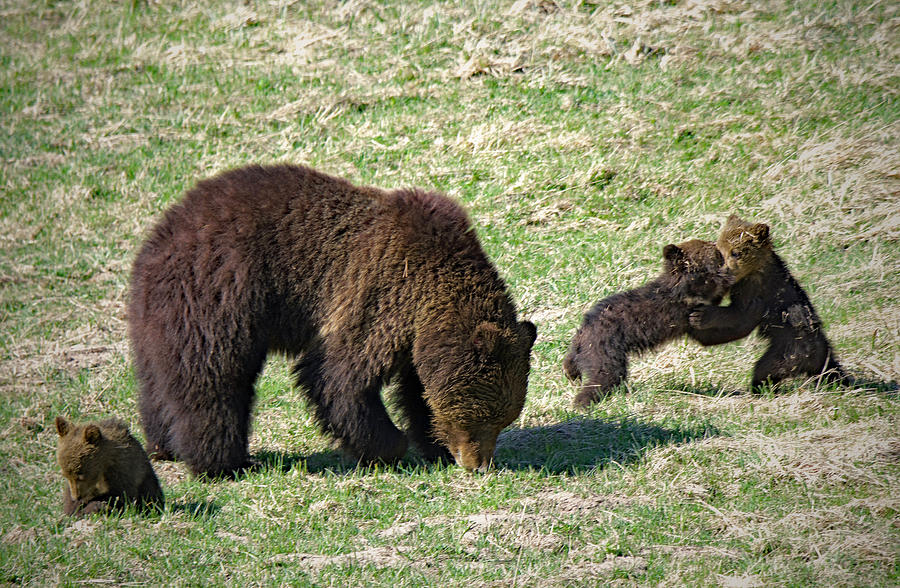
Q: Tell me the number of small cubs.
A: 3